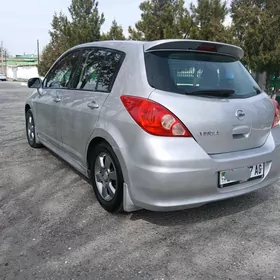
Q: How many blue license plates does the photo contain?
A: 0